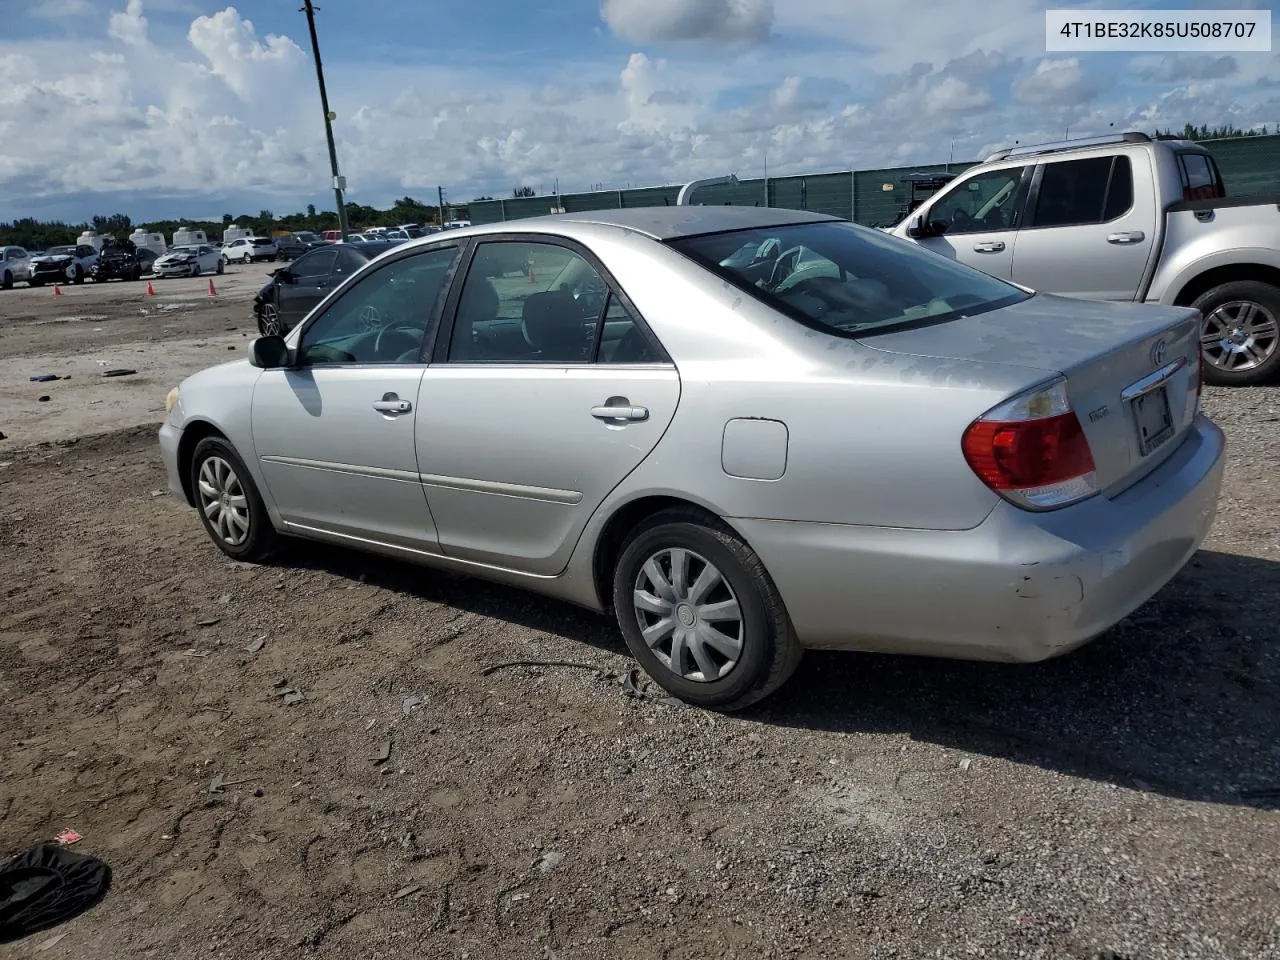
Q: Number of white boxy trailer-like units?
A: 4